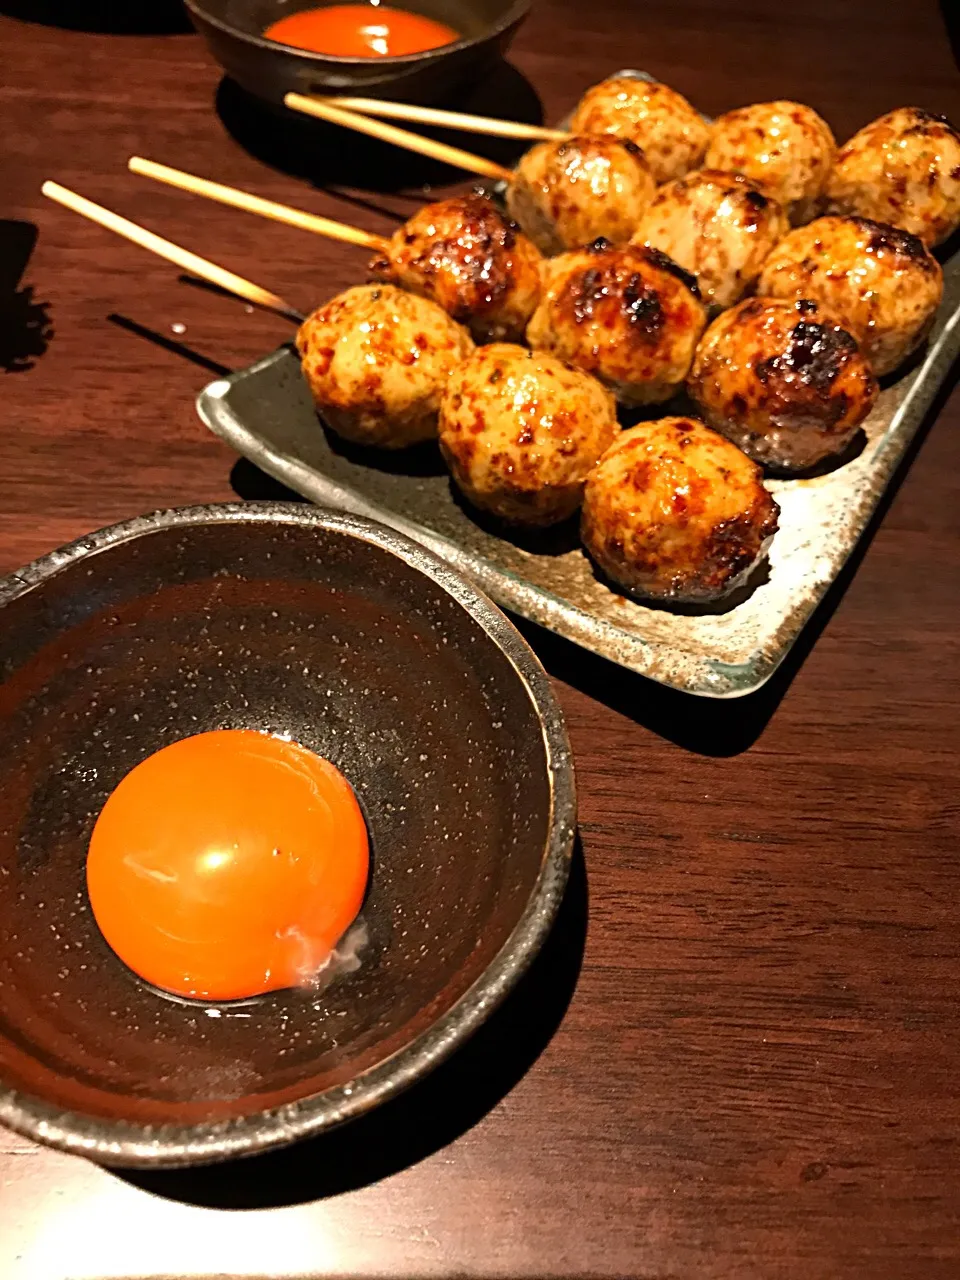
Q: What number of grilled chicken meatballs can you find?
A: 12